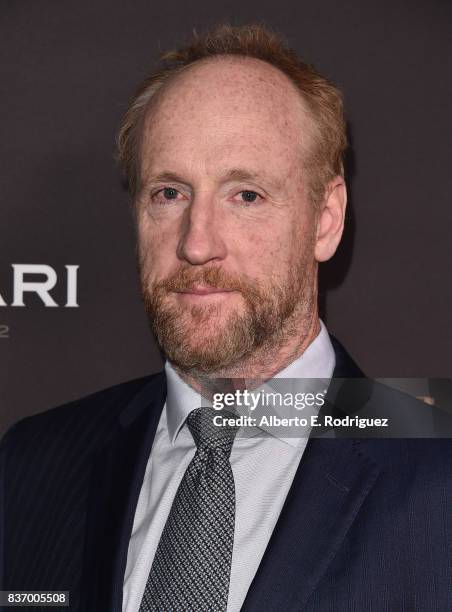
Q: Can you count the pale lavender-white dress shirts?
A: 1